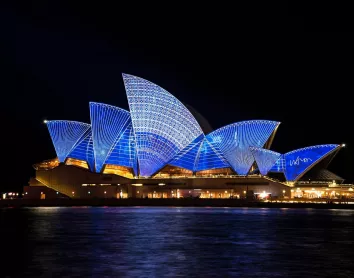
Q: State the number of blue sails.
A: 6